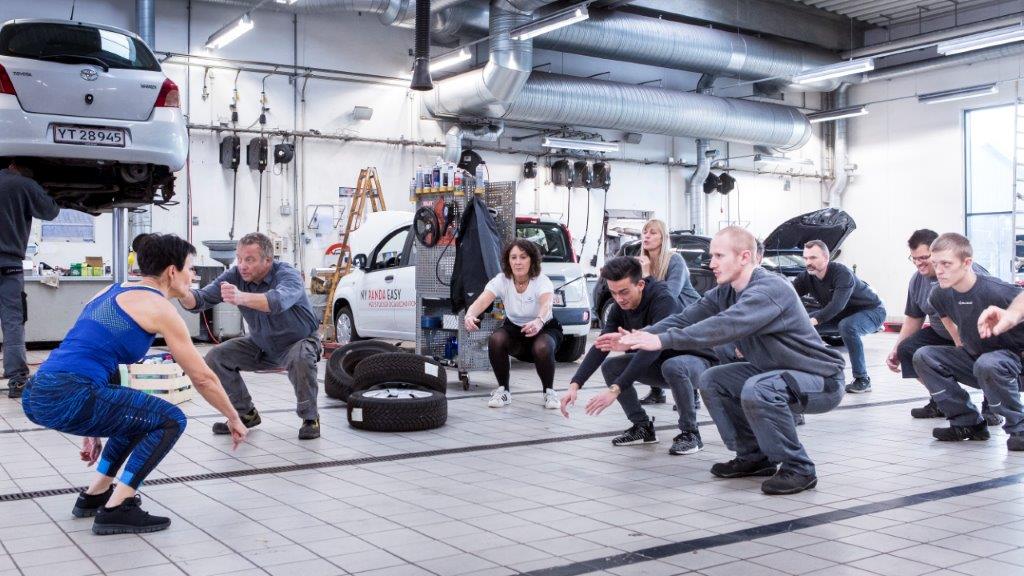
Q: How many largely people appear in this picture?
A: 10